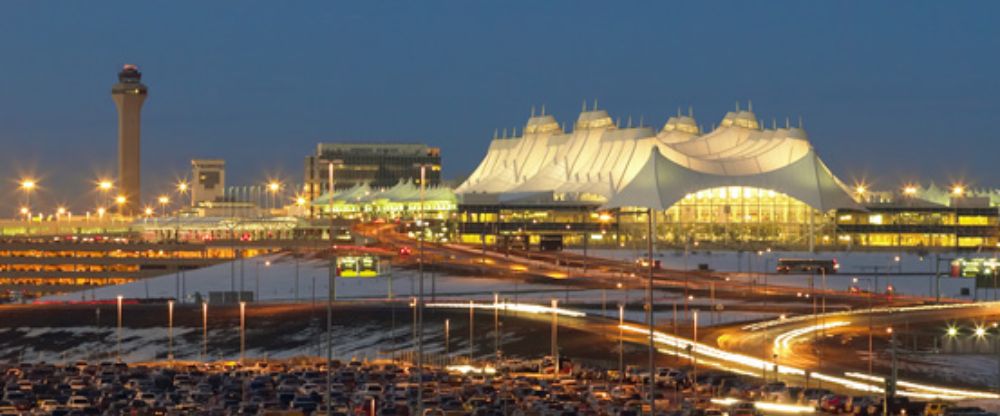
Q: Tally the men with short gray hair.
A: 0